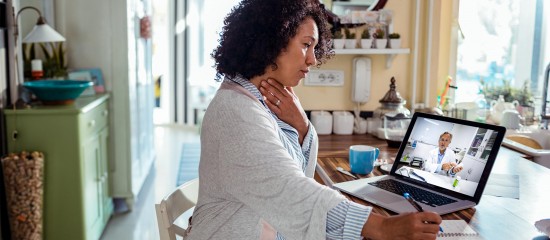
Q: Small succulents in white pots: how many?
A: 5